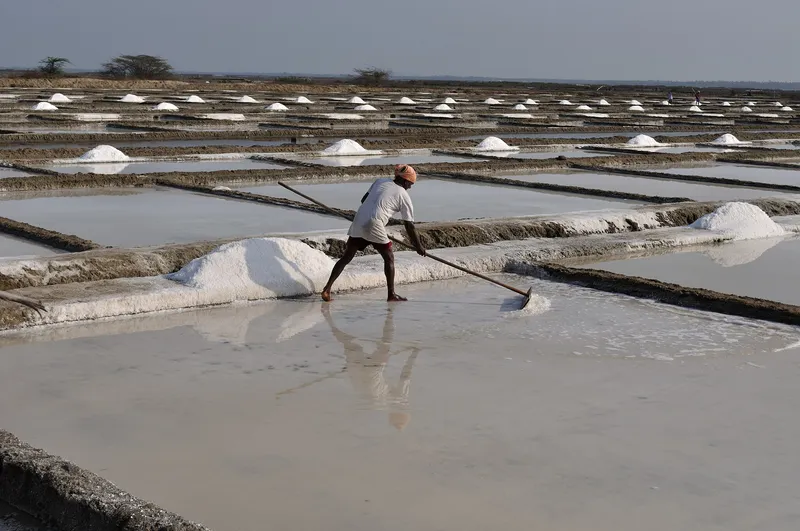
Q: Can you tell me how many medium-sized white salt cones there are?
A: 5